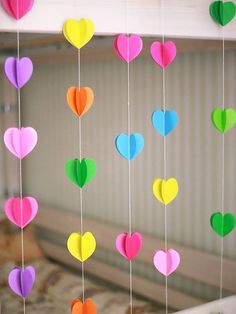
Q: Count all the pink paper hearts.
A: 7